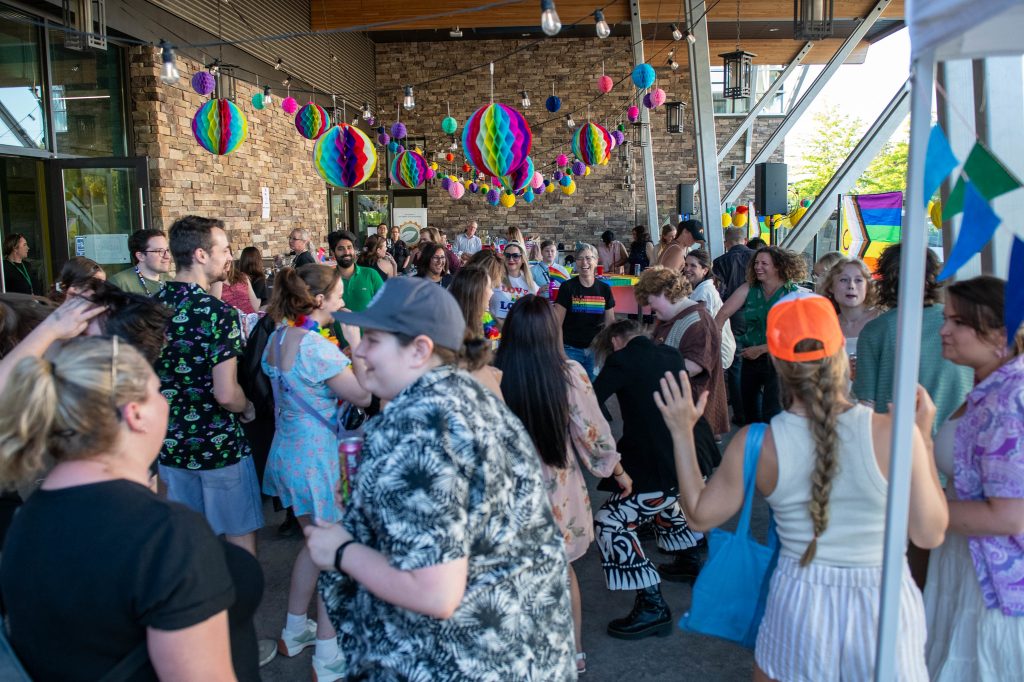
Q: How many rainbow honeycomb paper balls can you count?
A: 7